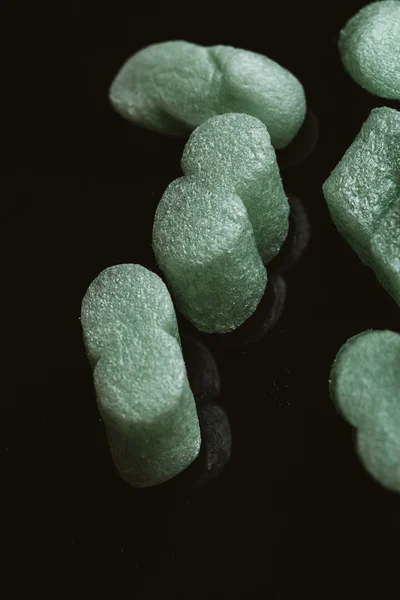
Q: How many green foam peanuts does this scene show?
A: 6